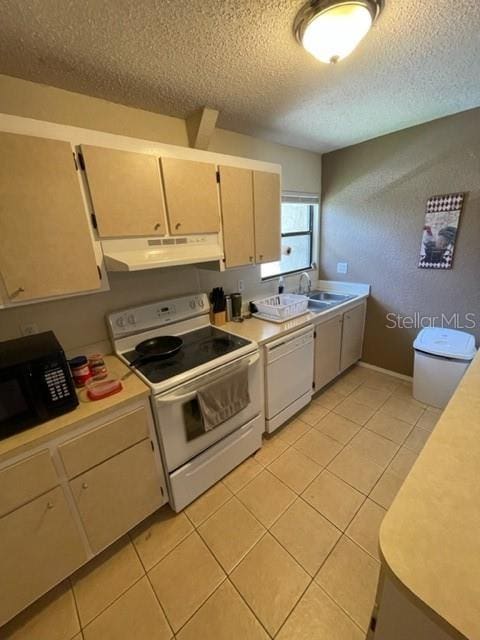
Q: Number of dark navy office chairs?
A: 0